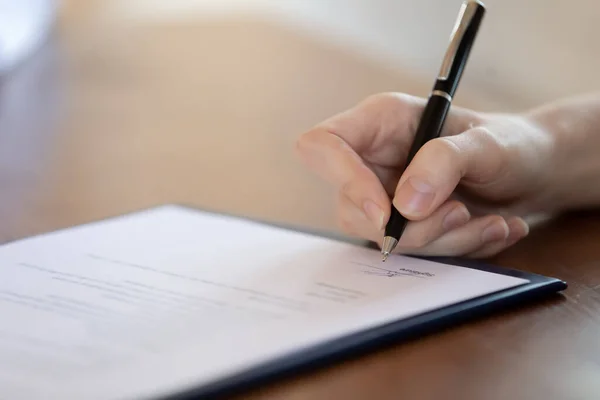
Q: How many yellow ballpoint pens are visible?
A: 0